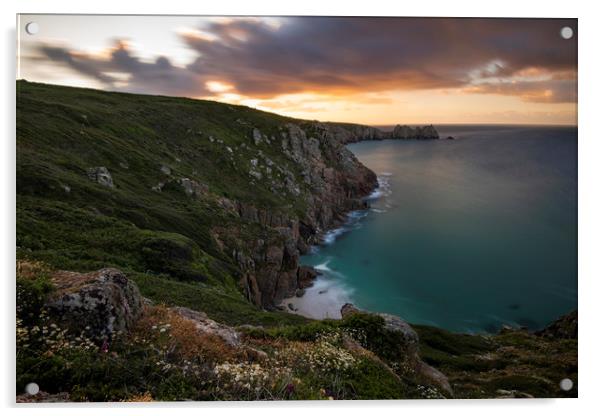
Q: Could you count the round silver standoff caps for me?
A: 4